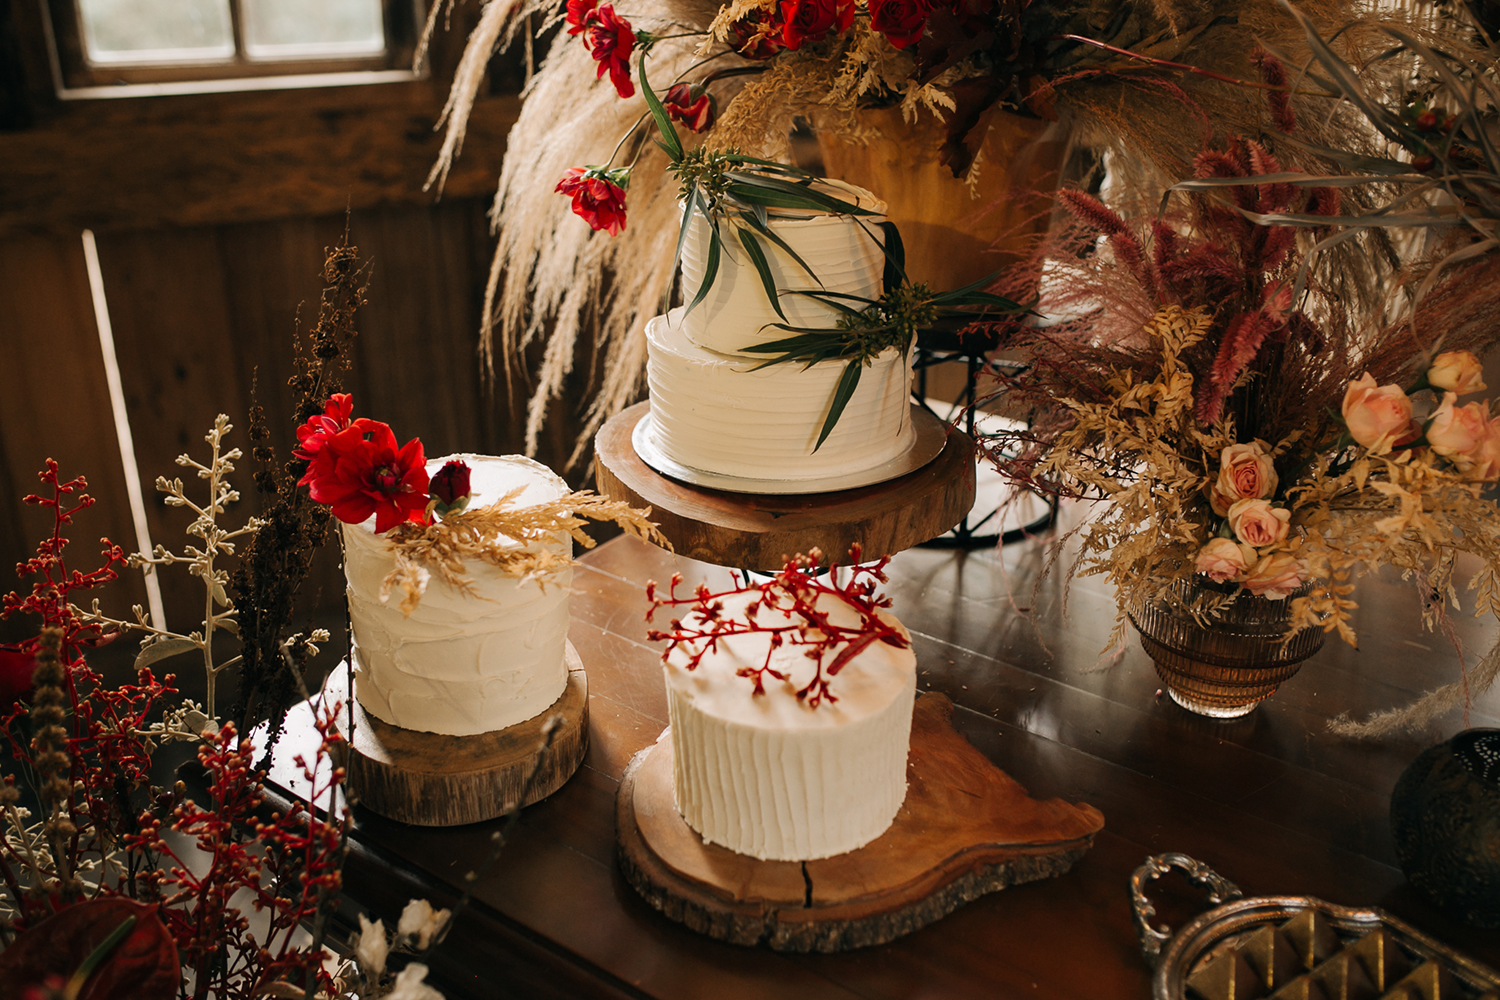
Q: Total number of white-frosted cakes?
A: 3